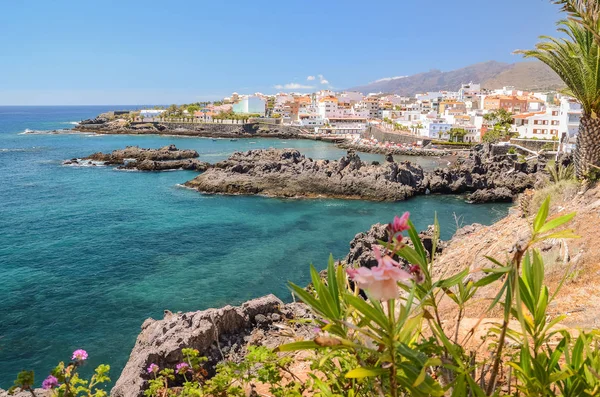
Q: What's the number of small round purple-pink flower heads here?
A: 4